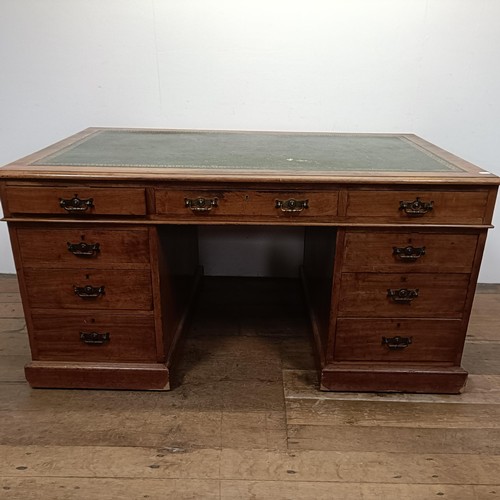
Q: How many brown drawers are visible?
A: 9